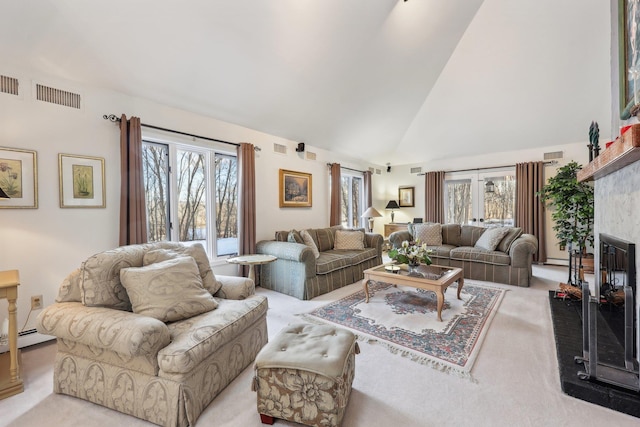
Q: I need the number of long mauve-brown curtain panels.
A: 6